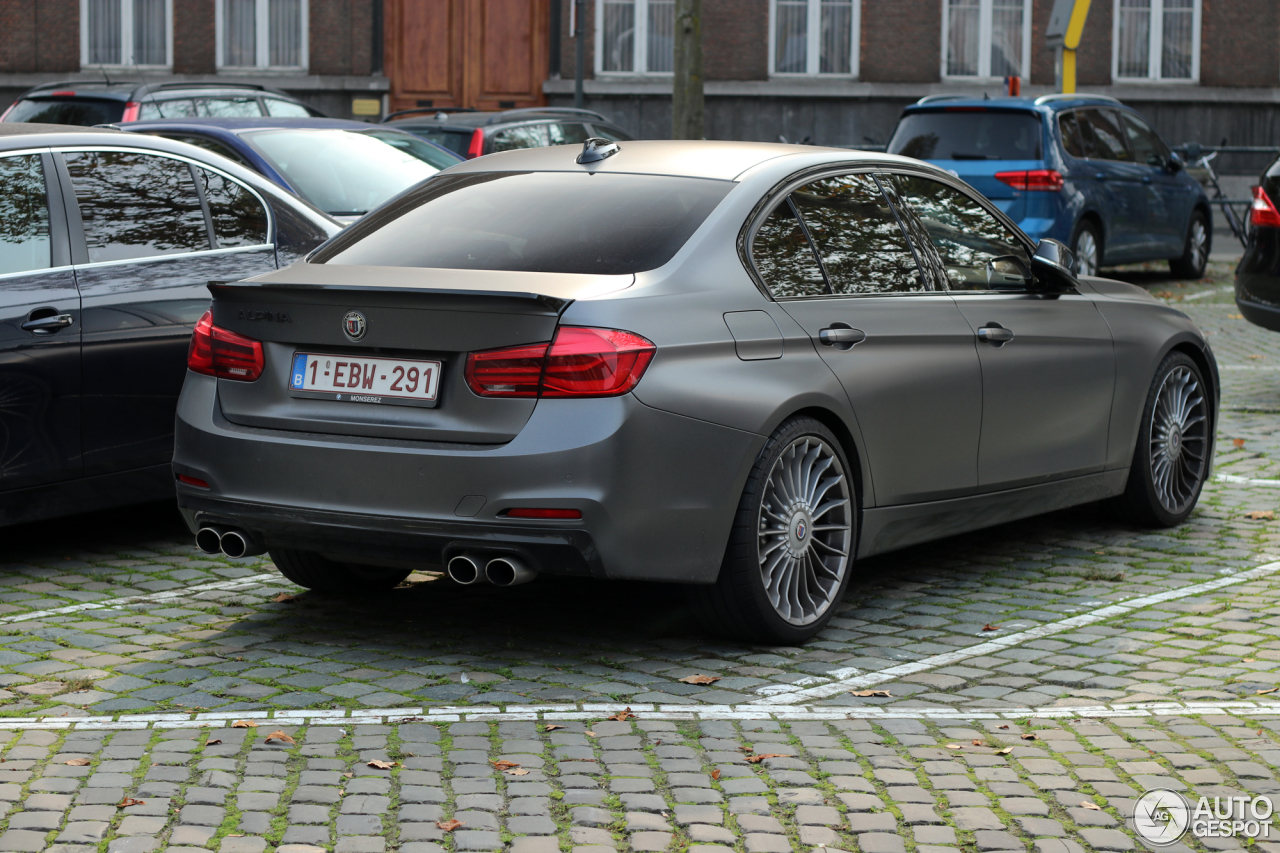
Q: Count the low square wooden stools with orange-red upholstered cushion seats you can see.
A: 0